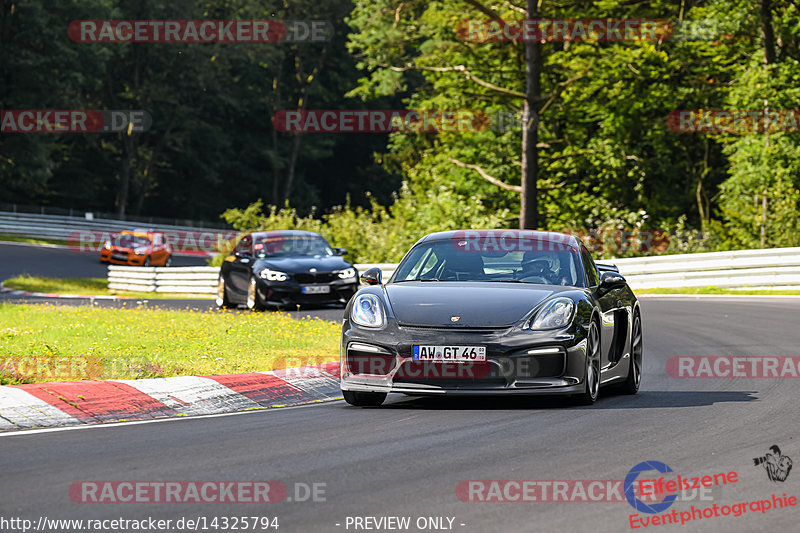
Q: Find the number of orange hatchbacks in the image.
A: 1